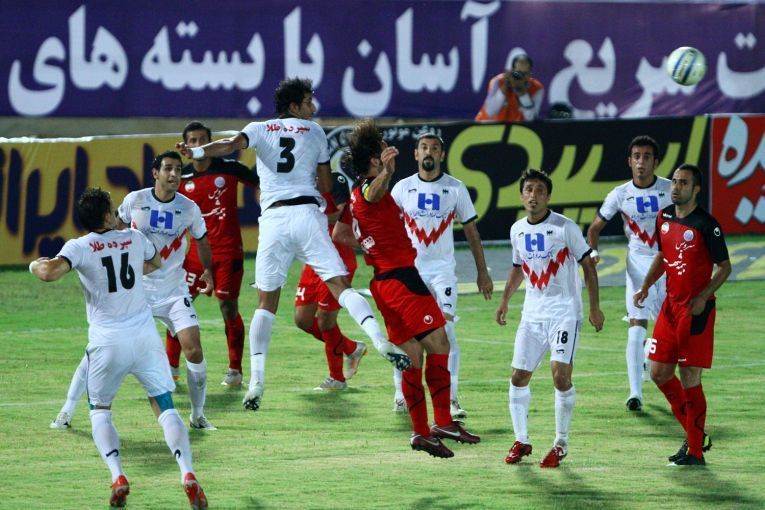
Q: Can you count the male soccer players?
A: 10